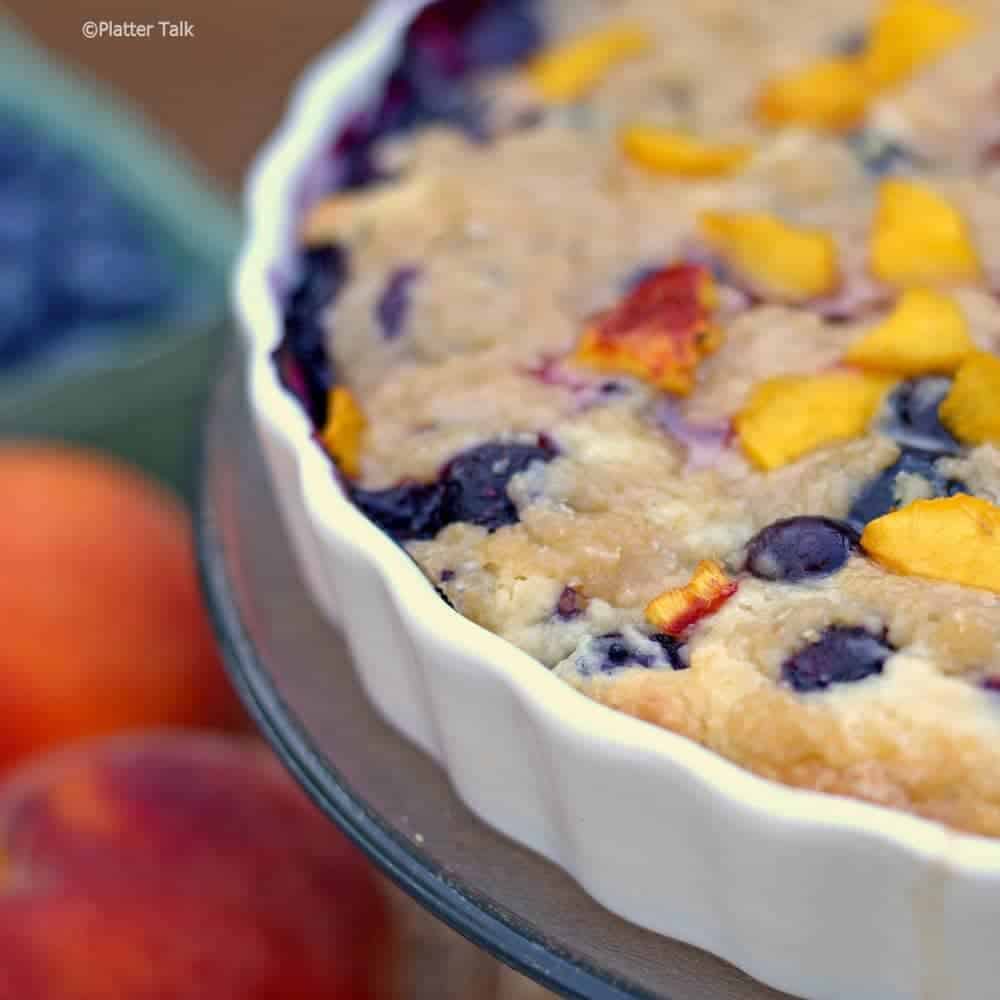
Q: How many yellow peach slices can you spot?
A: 11